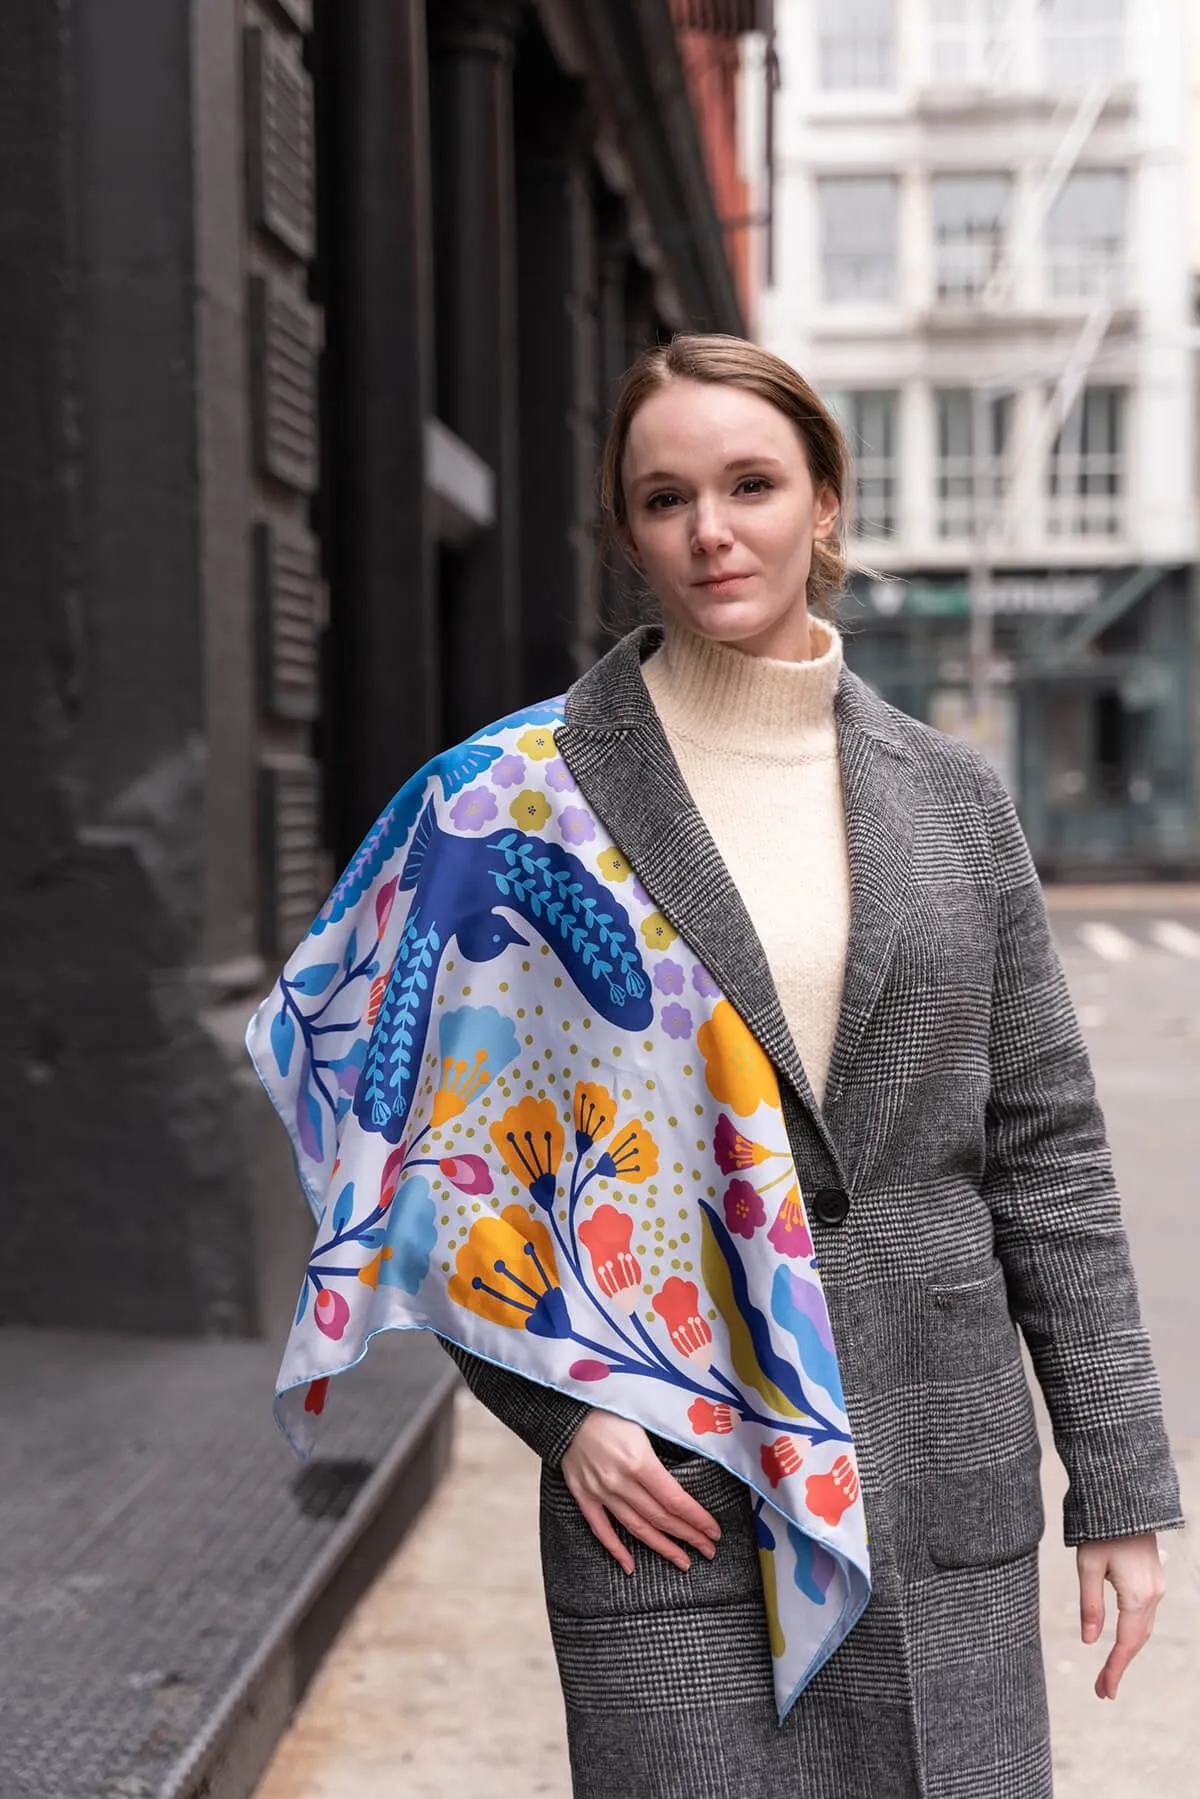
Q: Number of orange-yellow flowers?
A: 5